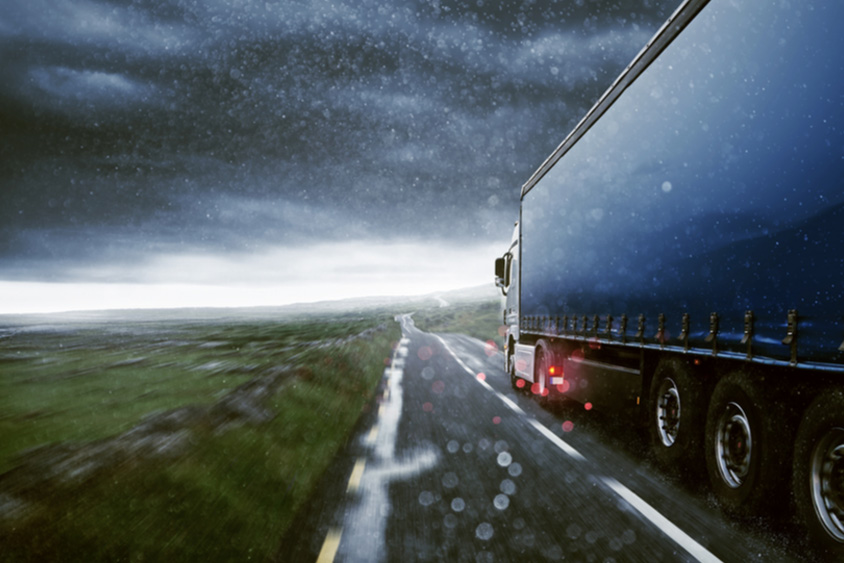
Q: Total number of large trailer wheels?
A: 3